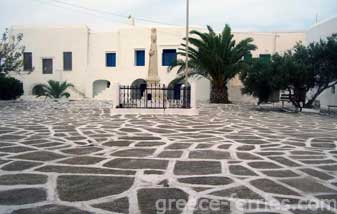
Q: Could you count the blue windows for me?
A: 3